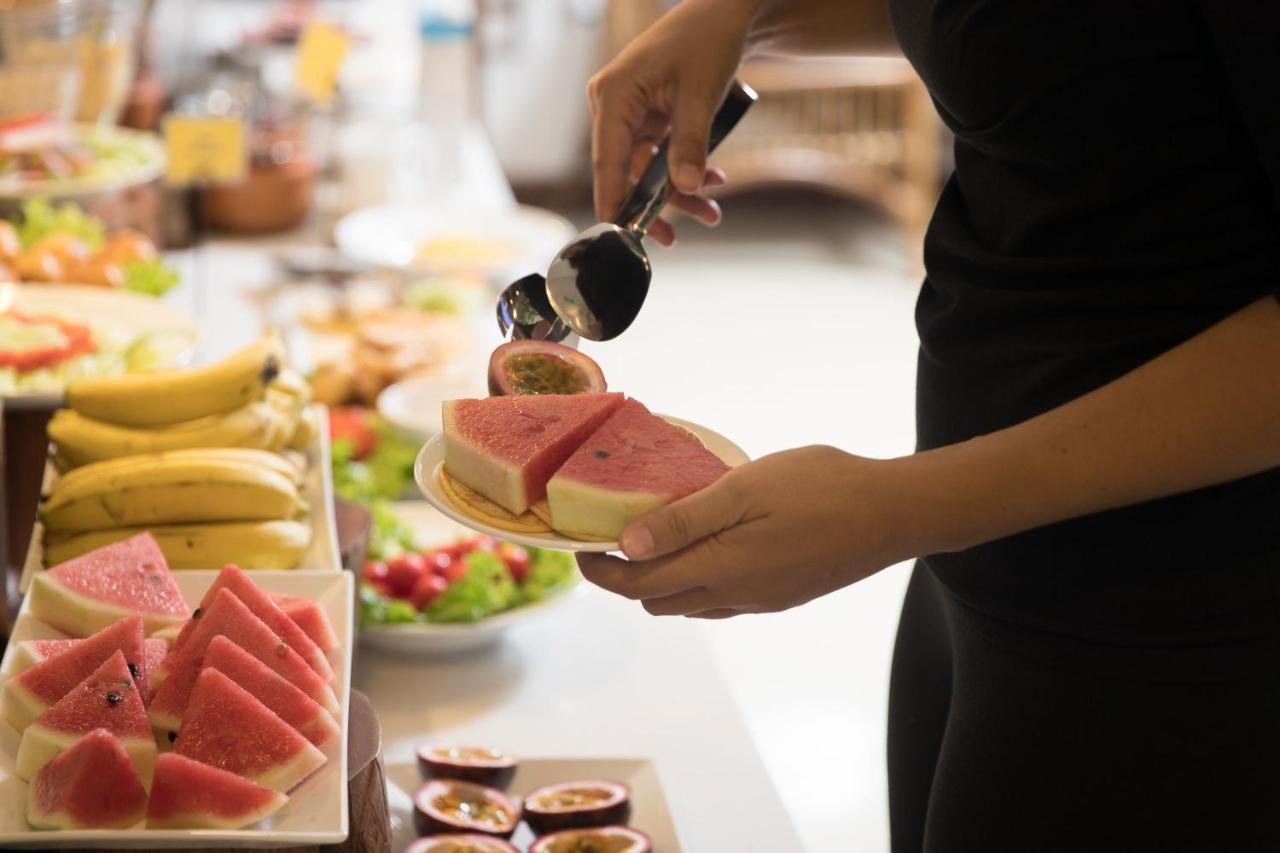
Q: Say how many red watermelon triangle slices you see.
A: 13